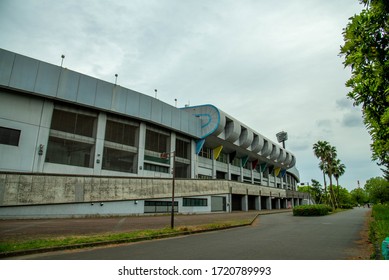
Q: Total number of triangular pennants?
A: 9